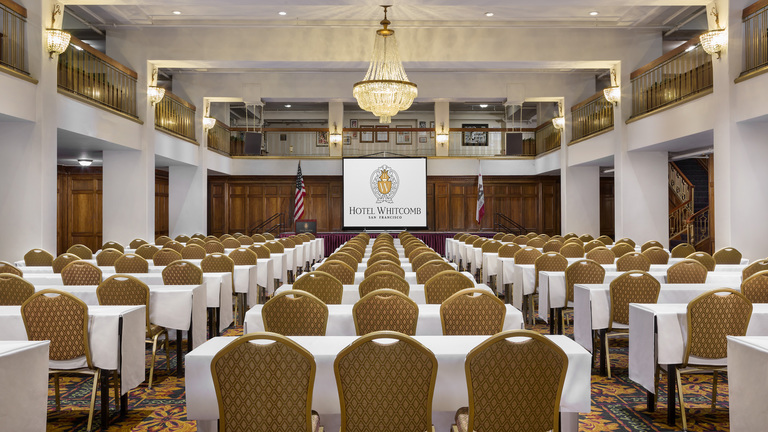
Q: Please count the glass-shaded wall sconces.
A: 8